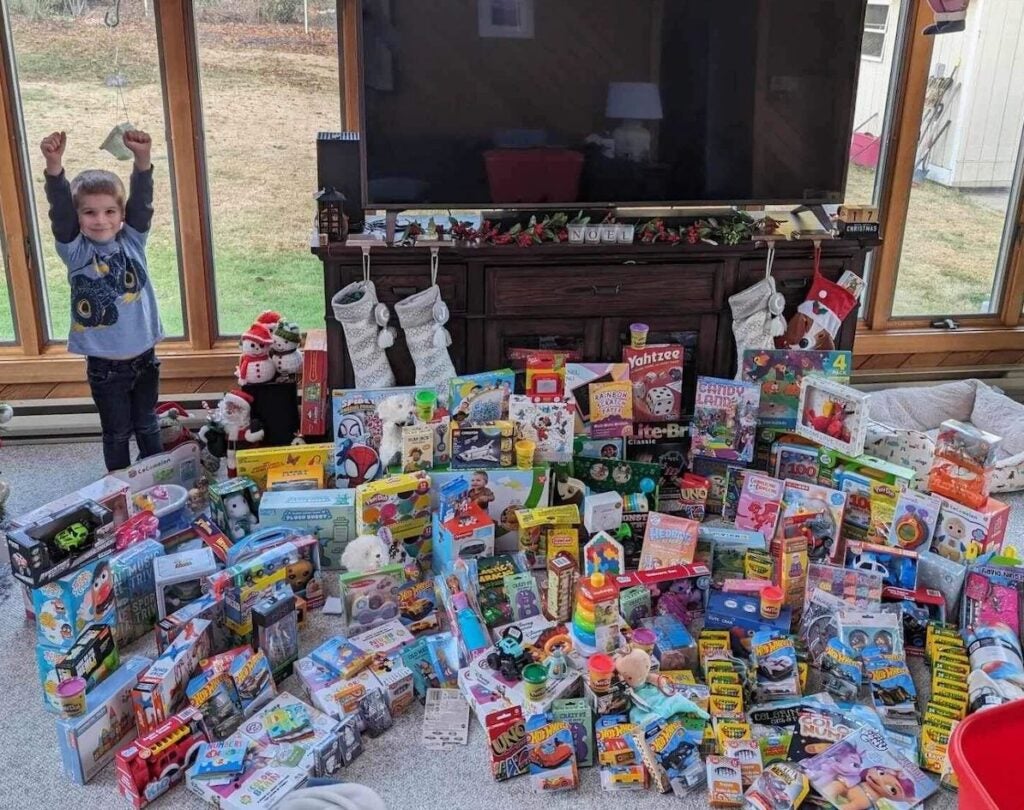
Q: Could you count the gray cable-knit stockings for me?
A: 3